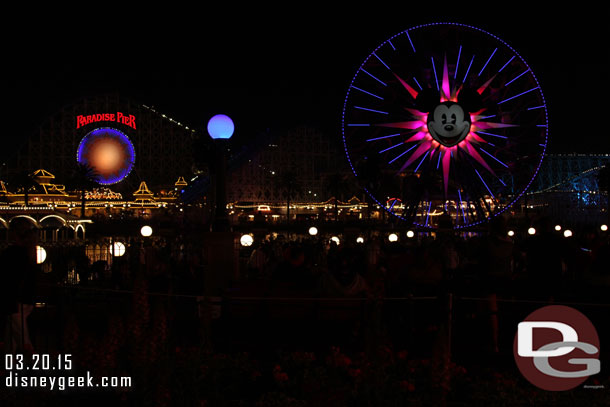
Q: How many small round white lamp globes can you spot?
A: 14